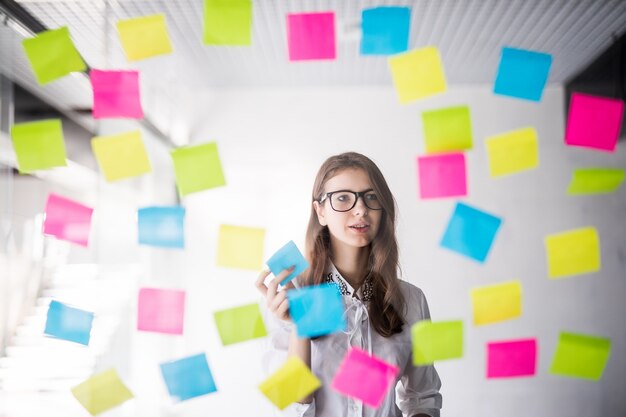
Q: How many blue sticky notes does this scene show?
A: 8